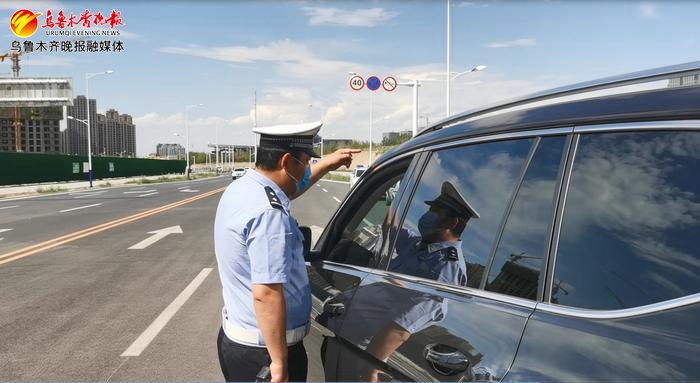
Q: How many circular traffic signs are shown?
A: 3